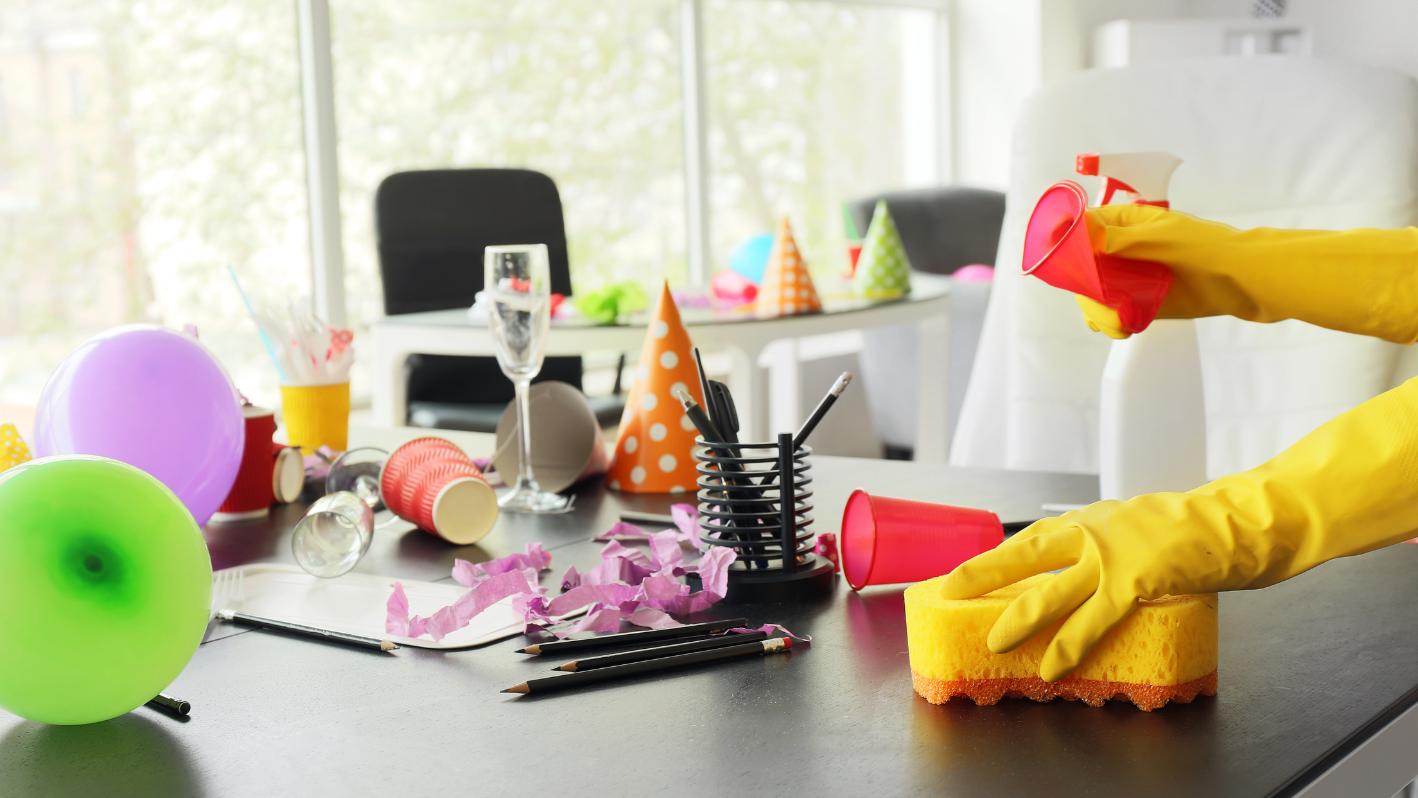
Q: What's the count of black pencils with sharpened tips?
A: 4